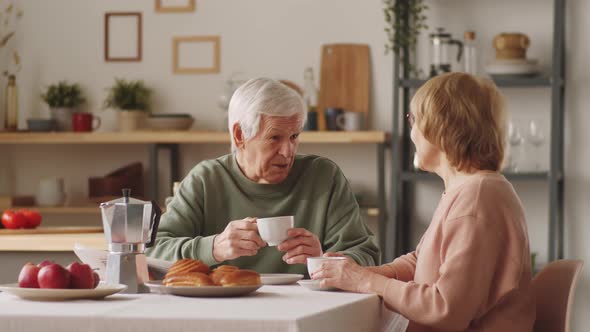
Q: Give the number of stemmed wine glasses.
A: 2